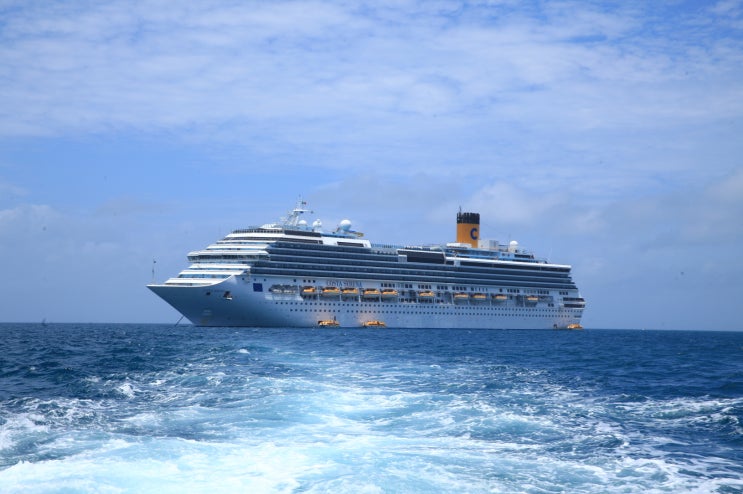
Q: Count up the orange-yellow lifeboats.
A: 13